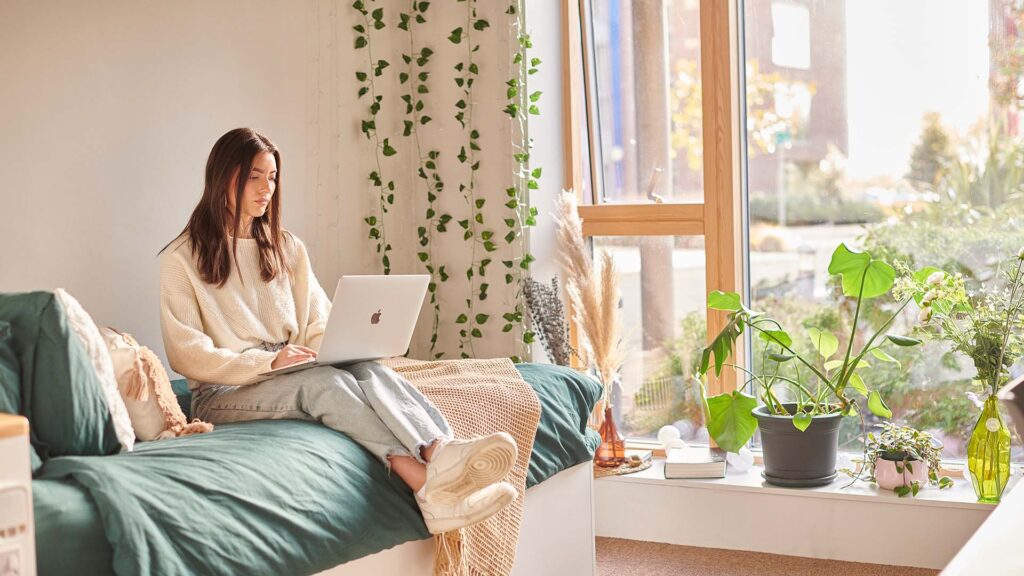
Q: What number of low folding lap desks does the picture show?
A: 0